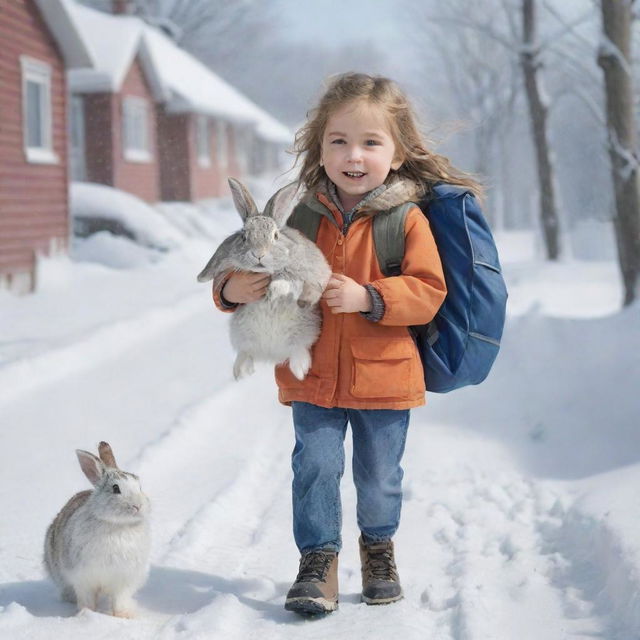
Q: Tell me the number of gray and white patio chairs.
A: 0